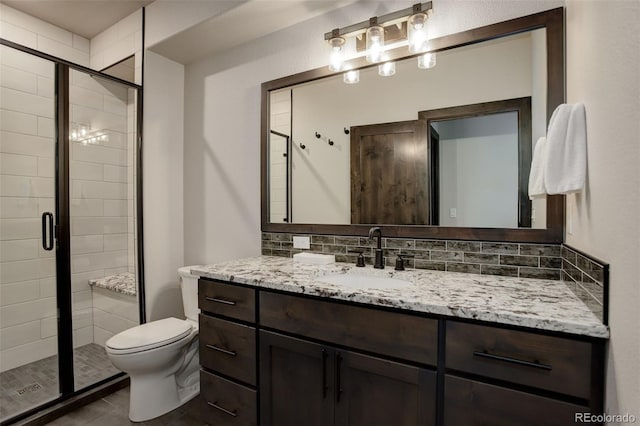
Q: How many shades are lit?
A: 3